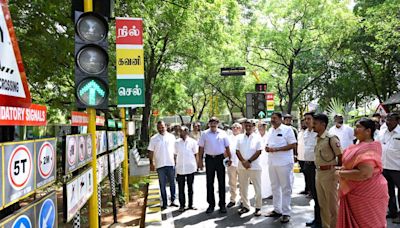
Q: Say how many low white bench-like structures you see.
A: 1